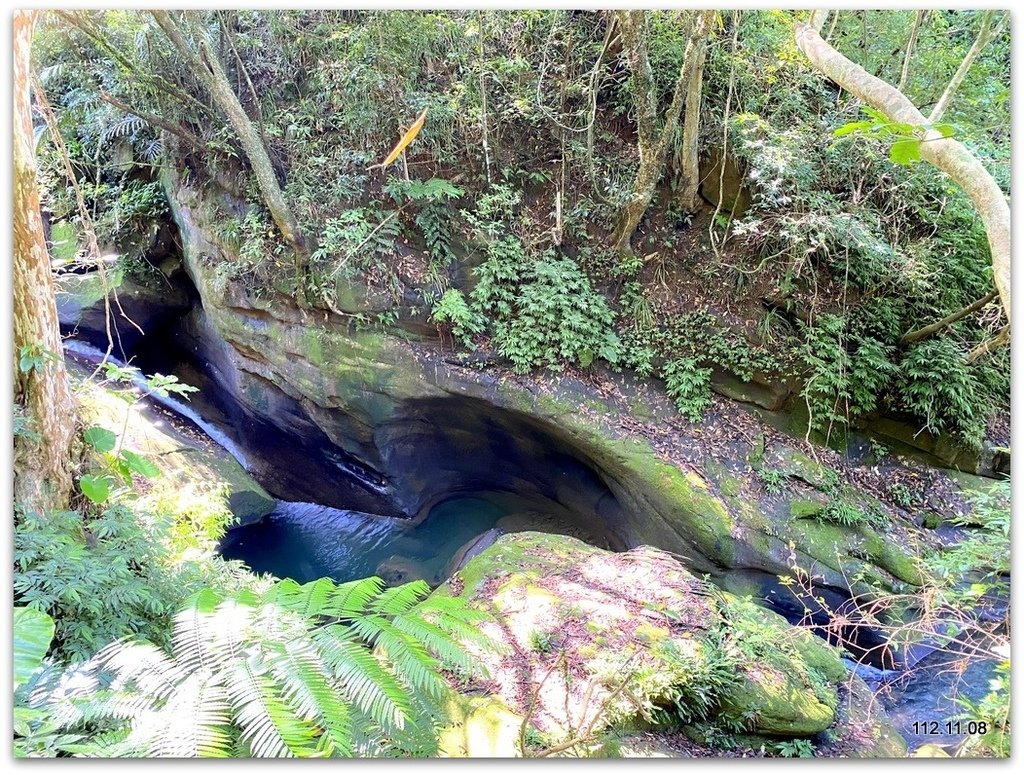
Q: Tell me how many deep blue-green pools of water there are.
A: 1